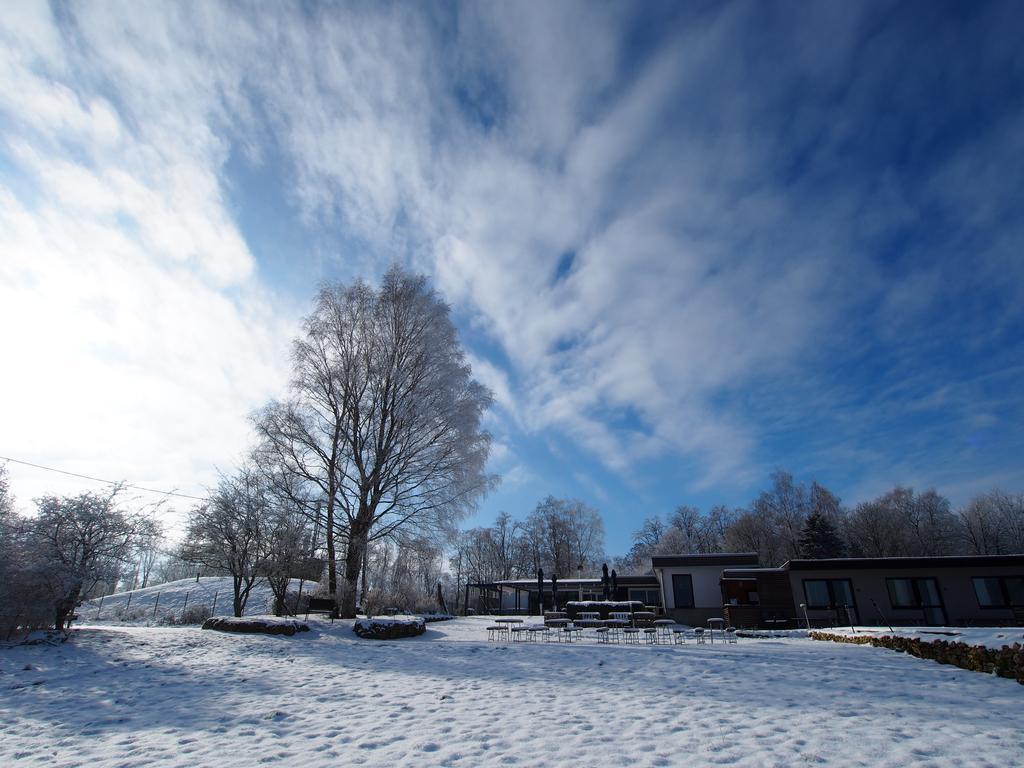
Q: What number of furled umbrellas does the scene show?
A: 4